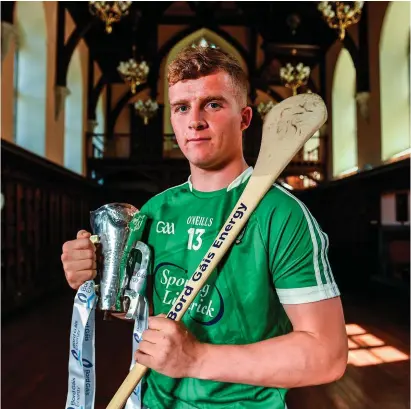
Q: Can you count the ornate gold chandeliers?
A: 6